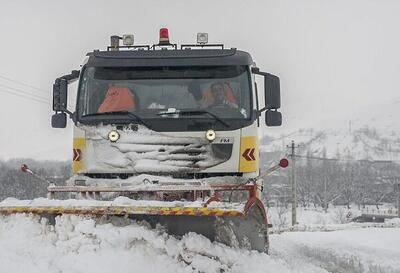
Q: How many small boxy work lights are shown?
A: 2